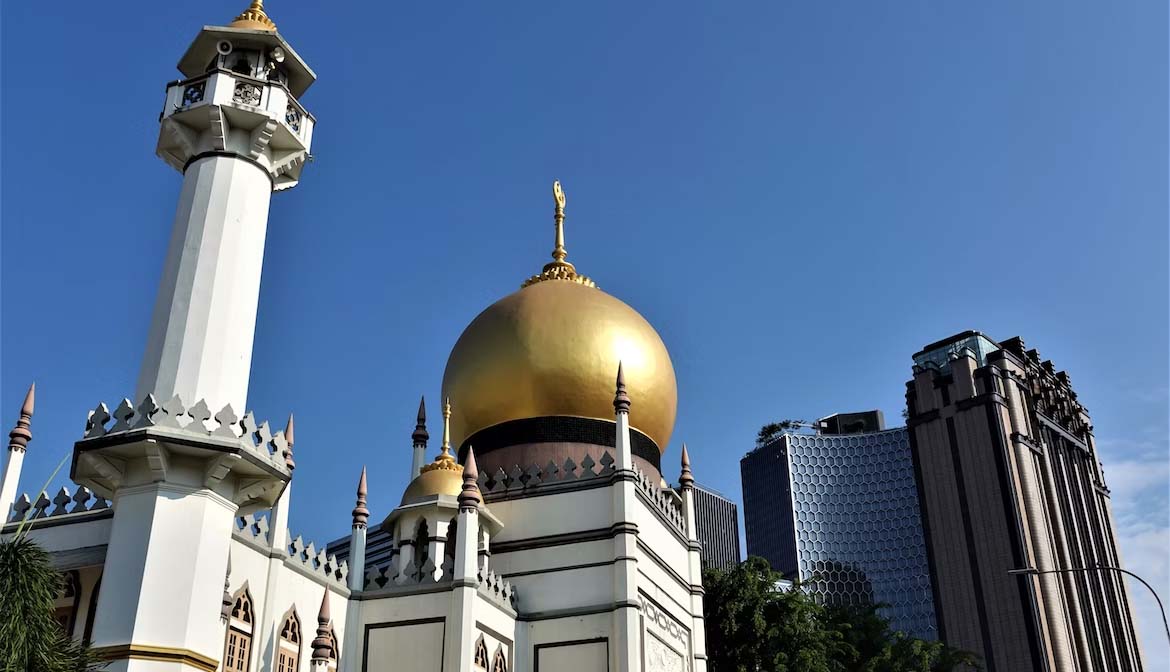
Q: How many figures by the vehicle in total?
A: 0